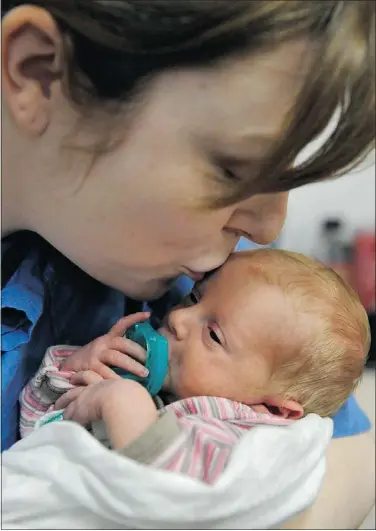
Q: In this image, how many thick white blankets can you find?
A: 1